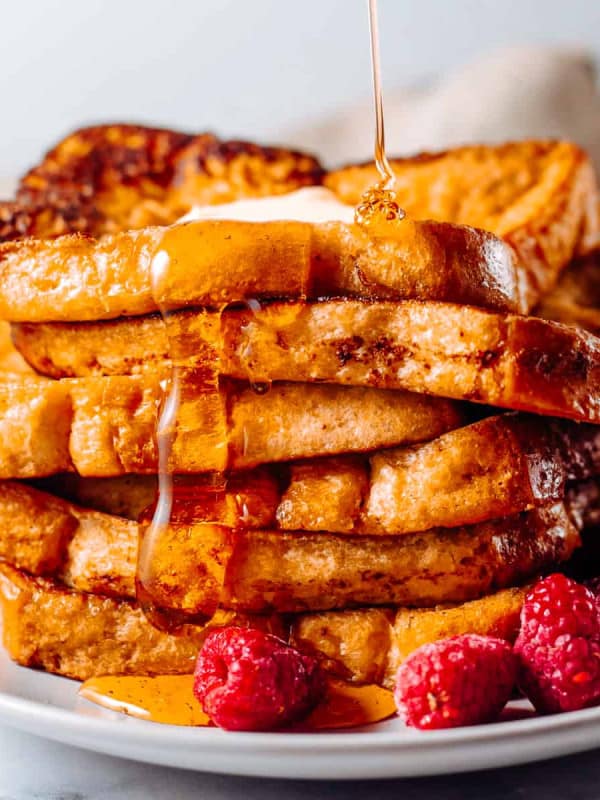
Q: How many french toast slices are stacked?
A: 6